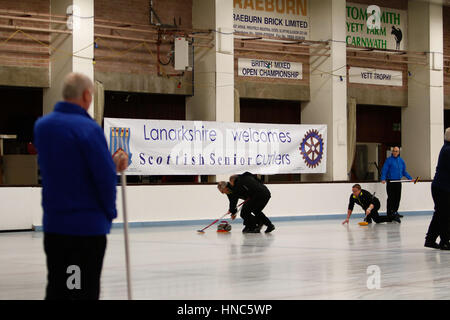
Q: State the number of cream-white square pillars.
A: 4